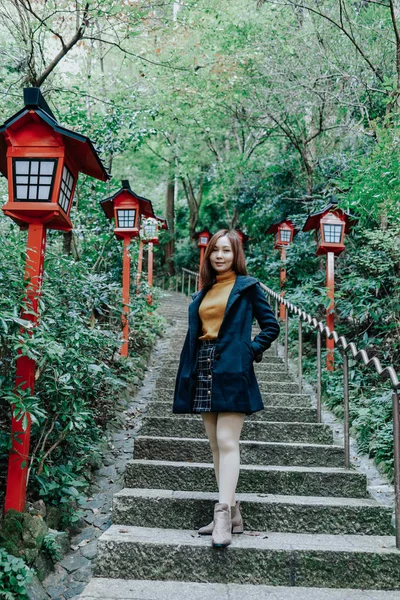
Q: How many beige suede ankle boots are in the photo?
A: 2